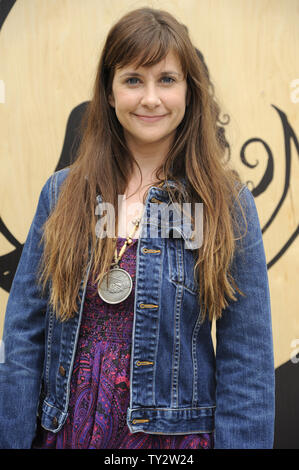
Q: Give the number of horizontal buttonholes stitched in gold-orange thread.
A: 5